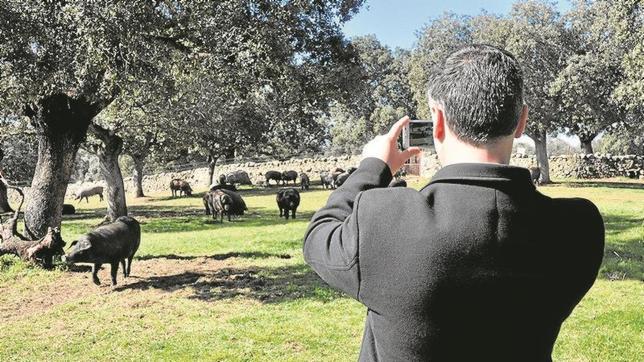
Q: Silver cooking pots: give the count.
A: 0